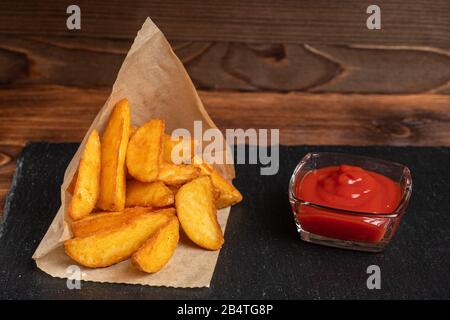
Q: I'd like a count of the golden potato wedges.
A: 11